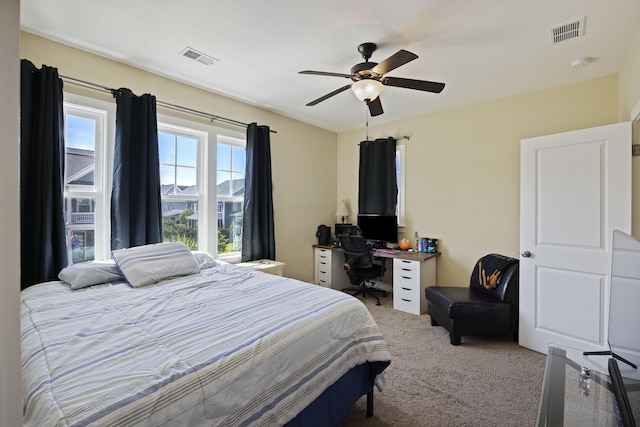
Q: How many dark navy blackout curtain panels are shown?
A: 4